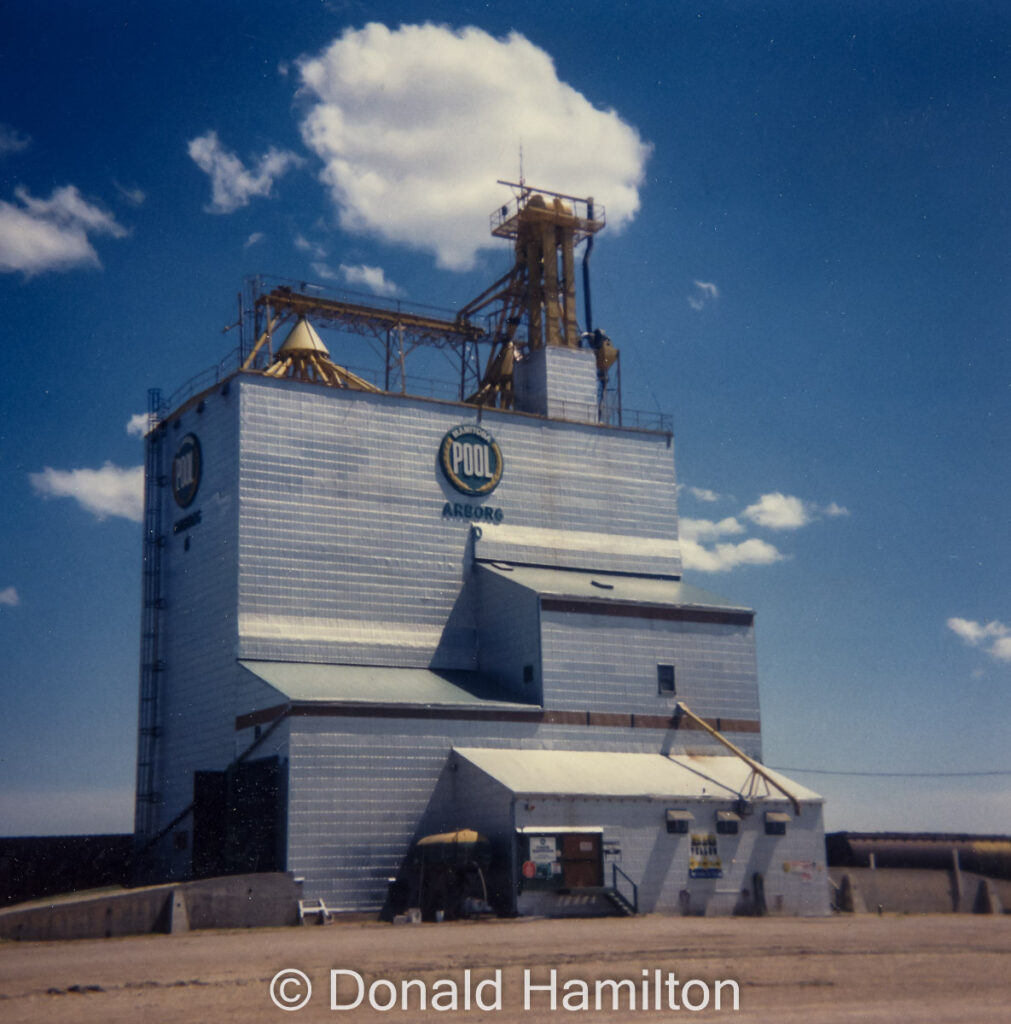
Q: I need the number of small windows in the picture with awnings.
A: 3